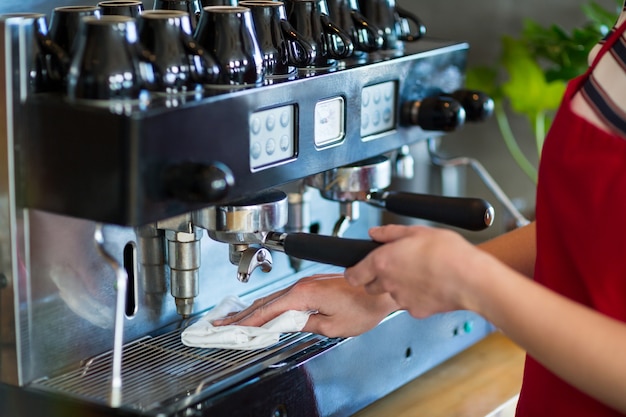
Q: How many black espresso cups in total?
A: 12